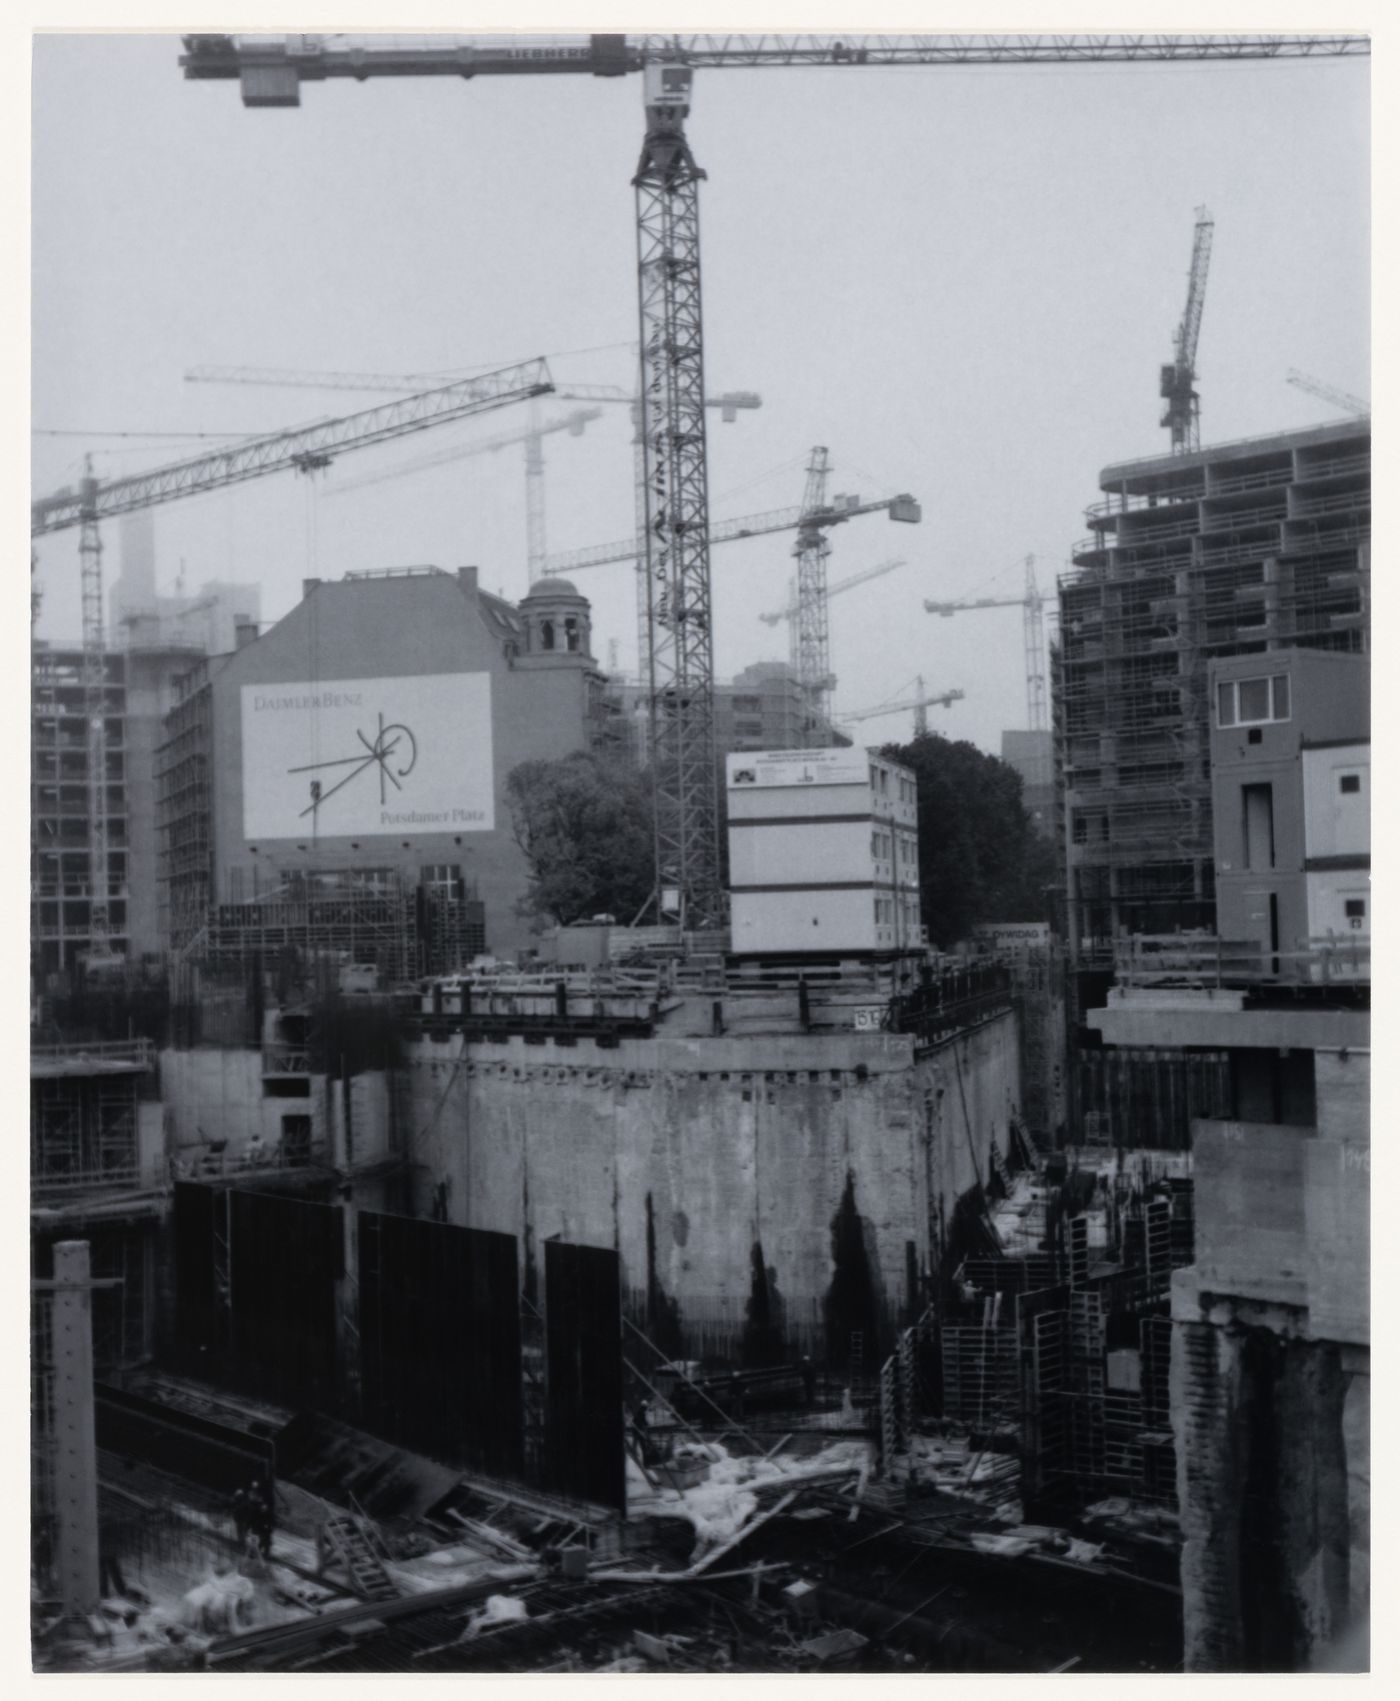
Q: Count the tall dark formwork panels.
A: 4